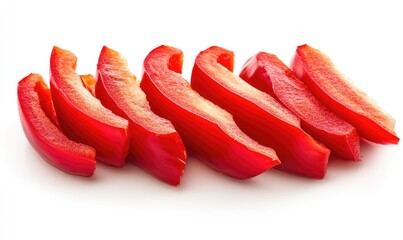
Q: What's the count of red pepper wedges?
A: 7